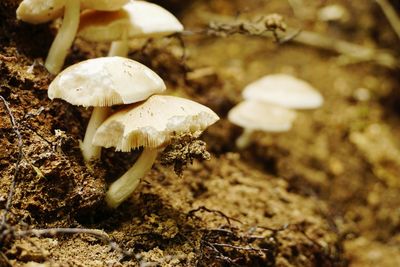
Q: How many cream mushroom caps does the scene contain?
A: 6